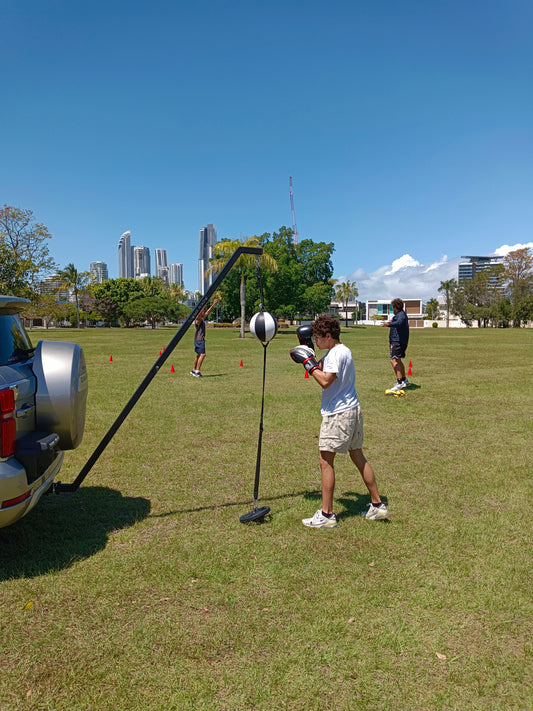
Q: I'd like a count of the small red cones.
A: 8